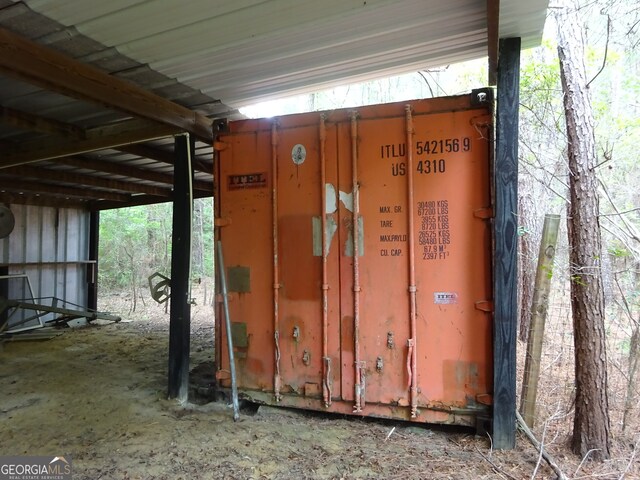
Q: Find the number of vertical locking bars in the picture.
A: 4